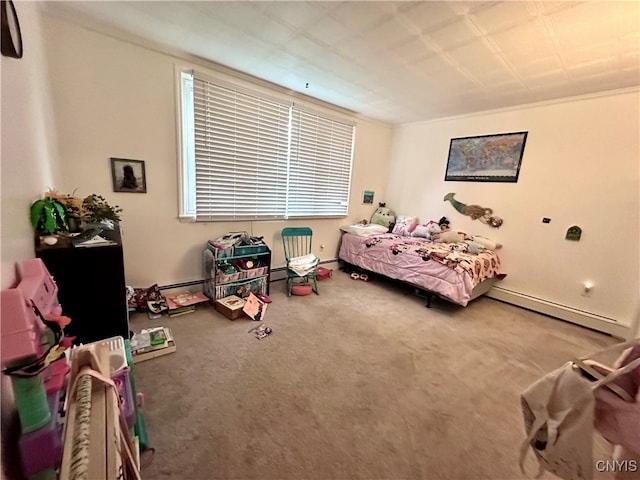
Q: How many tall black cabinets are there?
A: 1